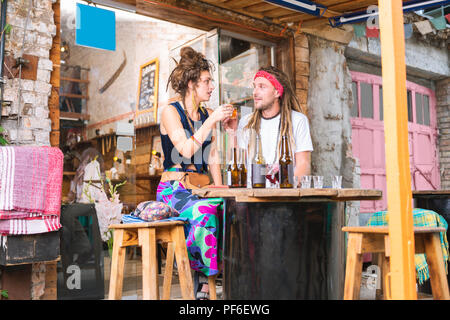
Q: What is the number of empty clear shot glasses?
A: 4